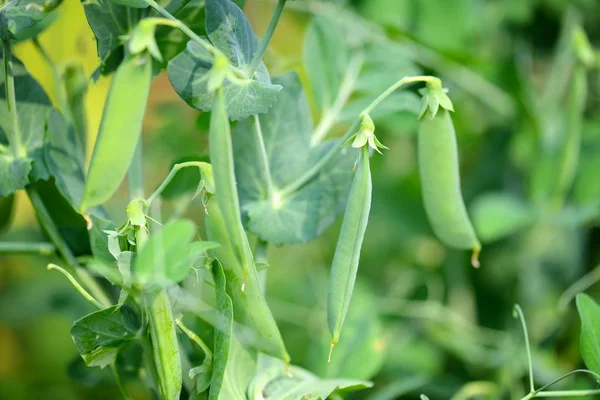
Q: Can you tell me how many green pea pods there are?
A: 6